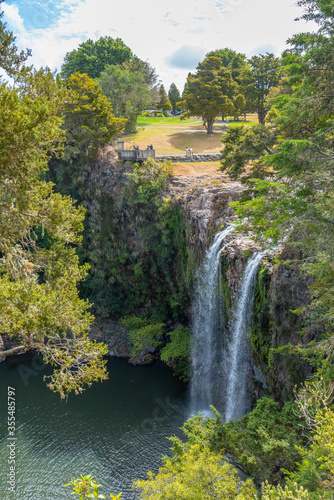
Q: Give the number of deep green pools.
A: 1